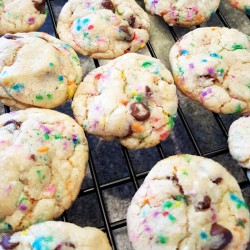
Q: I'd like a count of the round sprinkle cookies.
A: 11